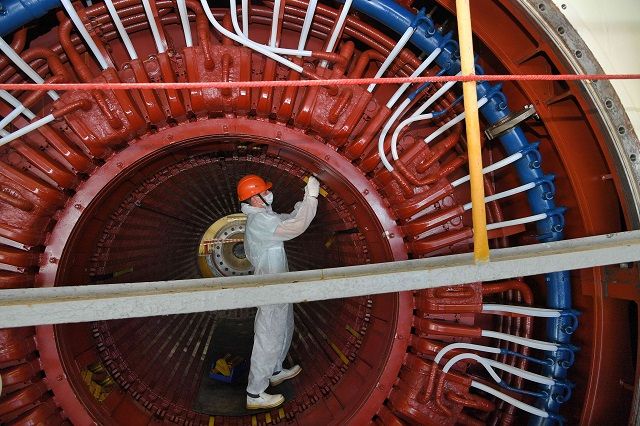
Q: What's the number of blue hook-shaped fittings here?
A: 11